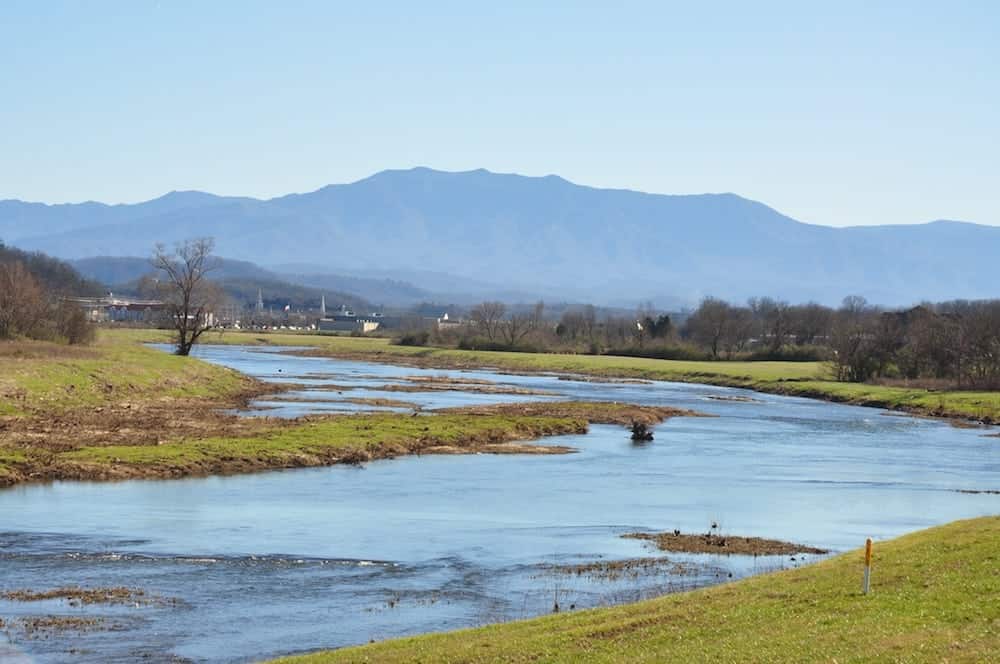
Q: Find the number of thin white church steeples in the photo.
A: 2